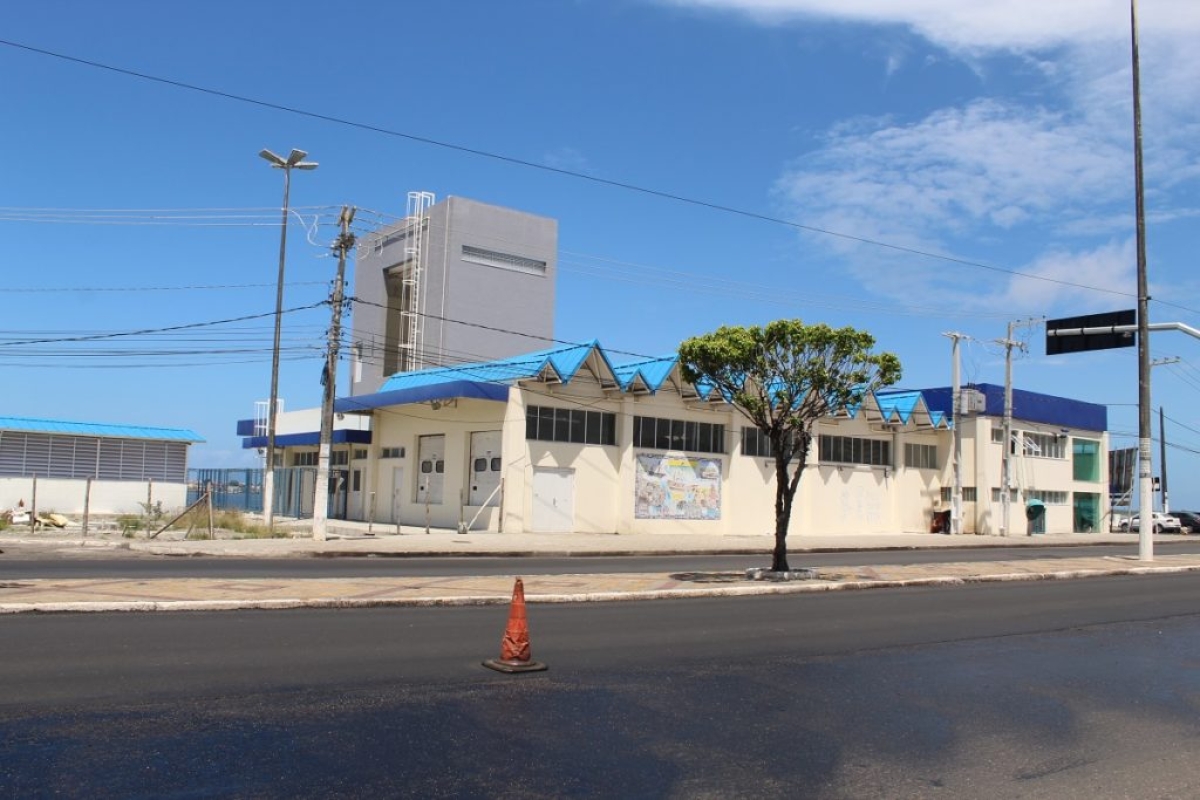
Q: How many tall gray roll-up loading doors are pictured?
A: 2